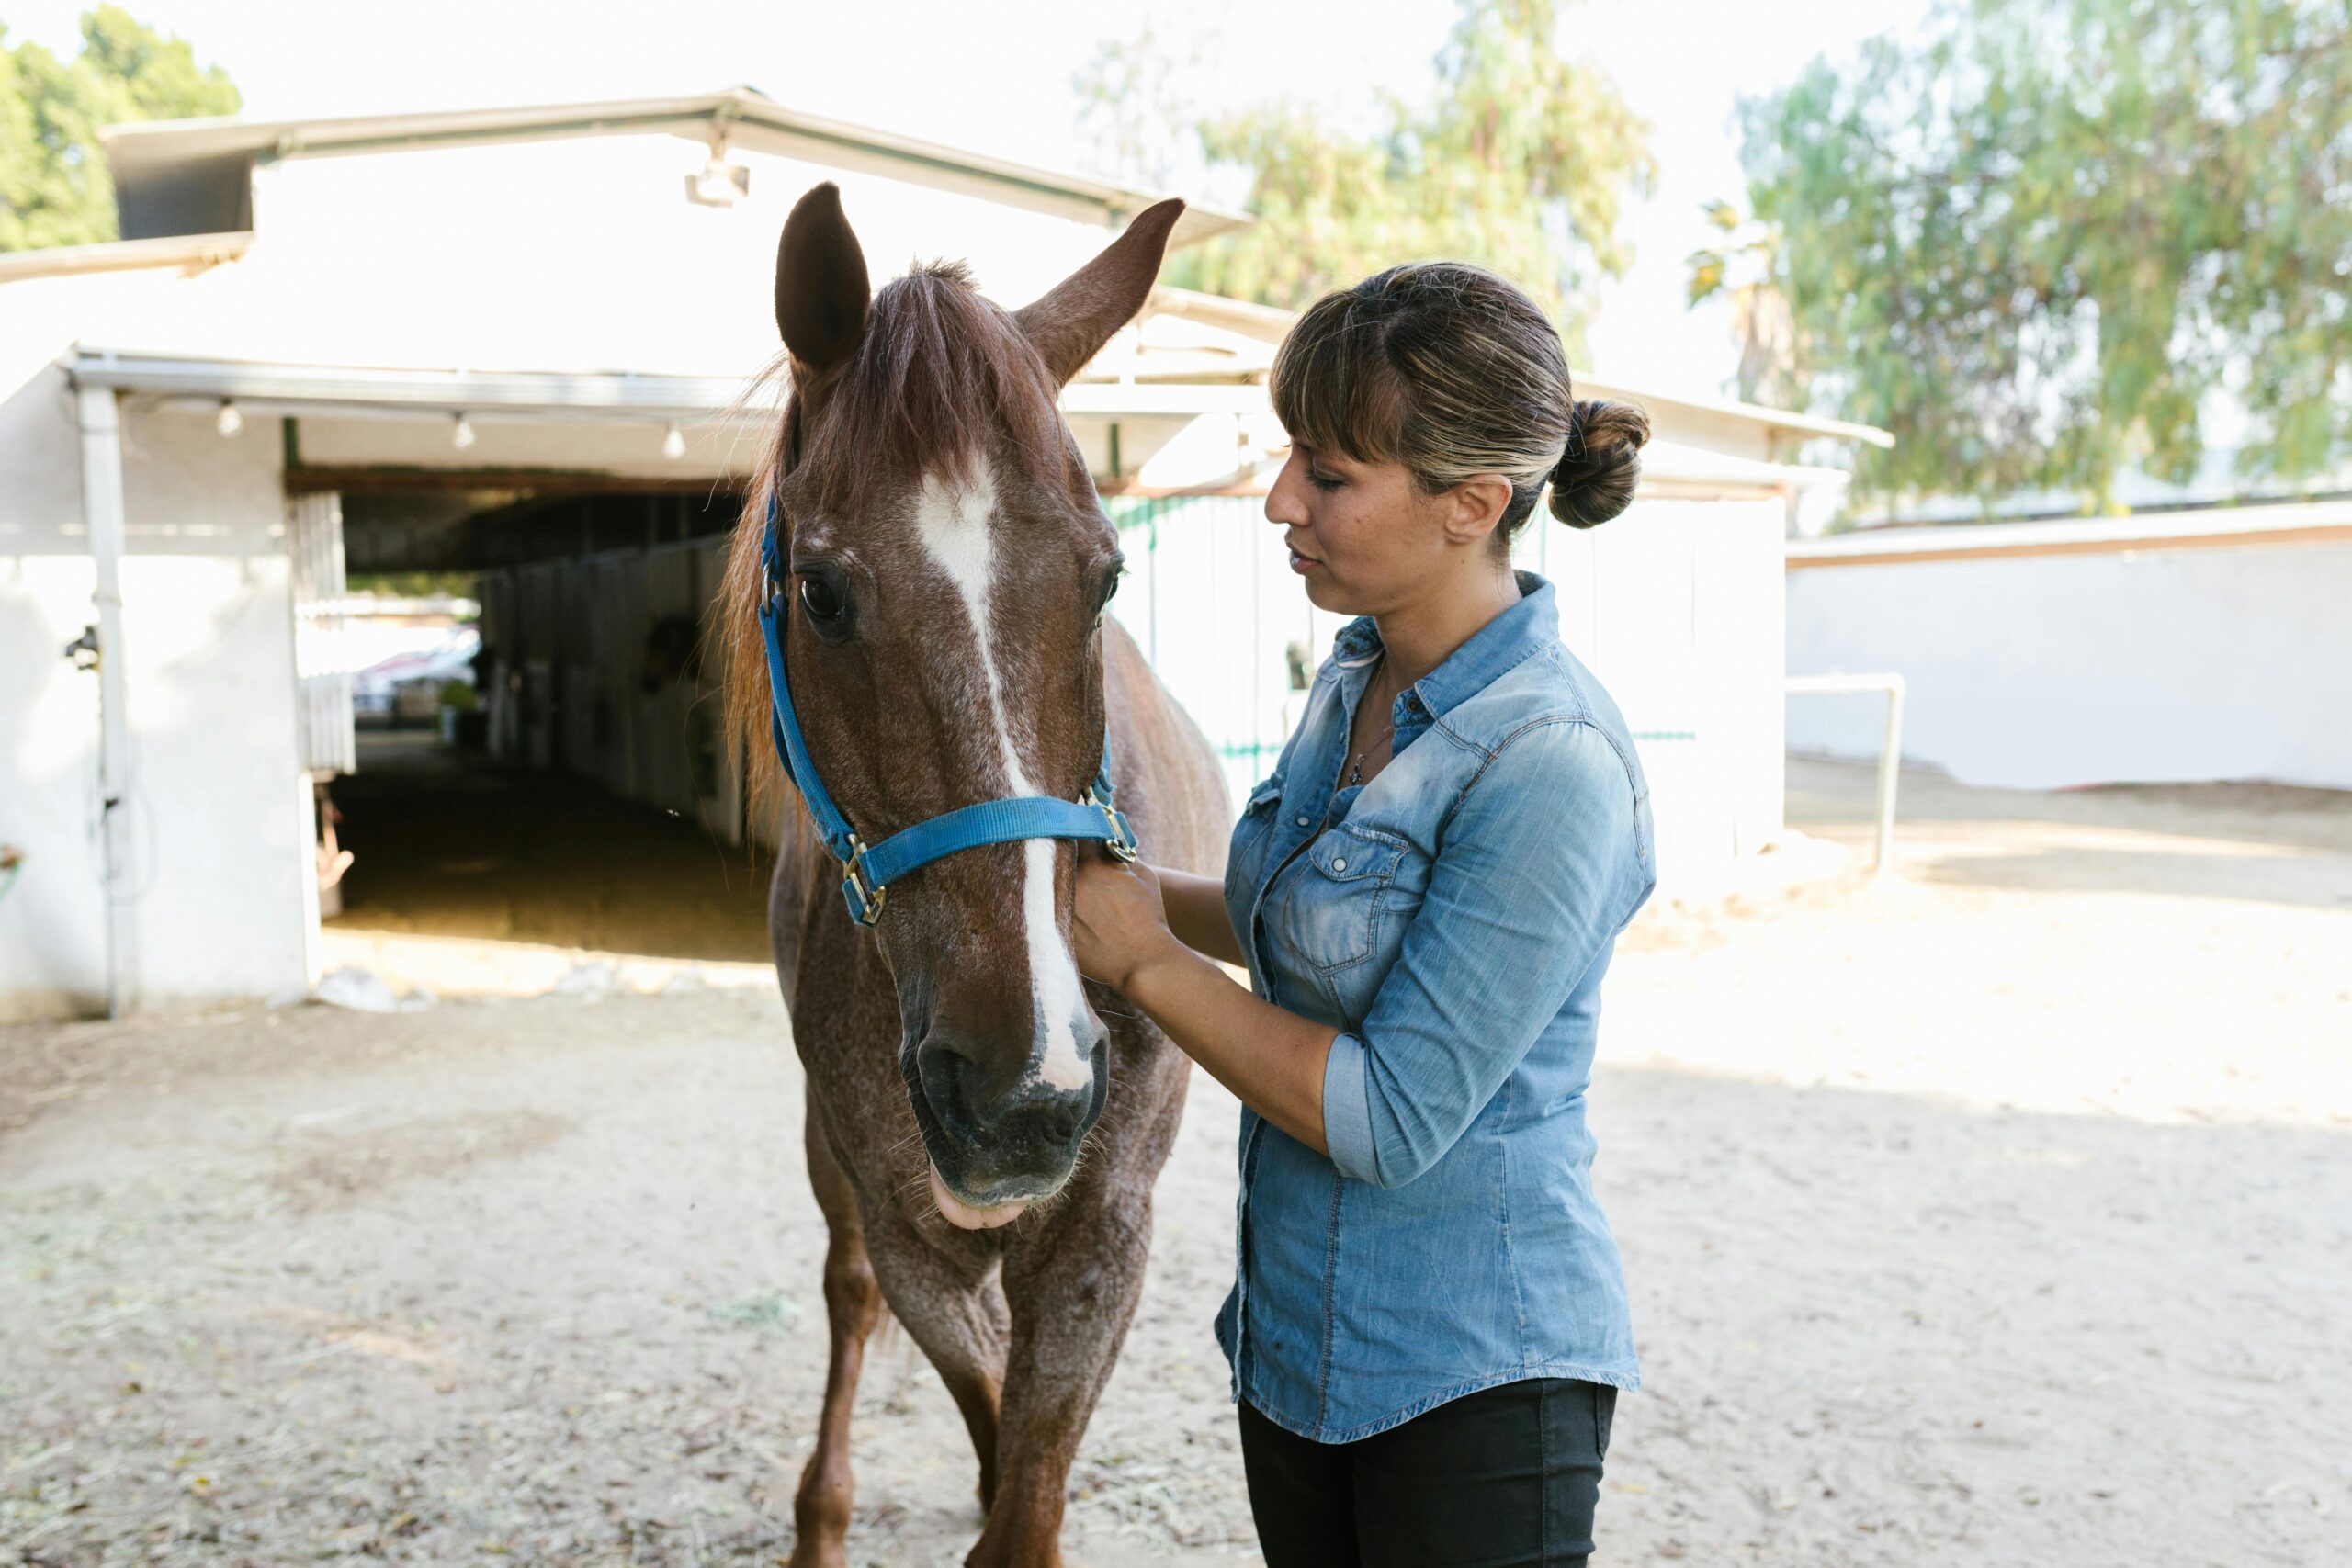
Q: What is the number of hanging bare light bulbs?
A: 3